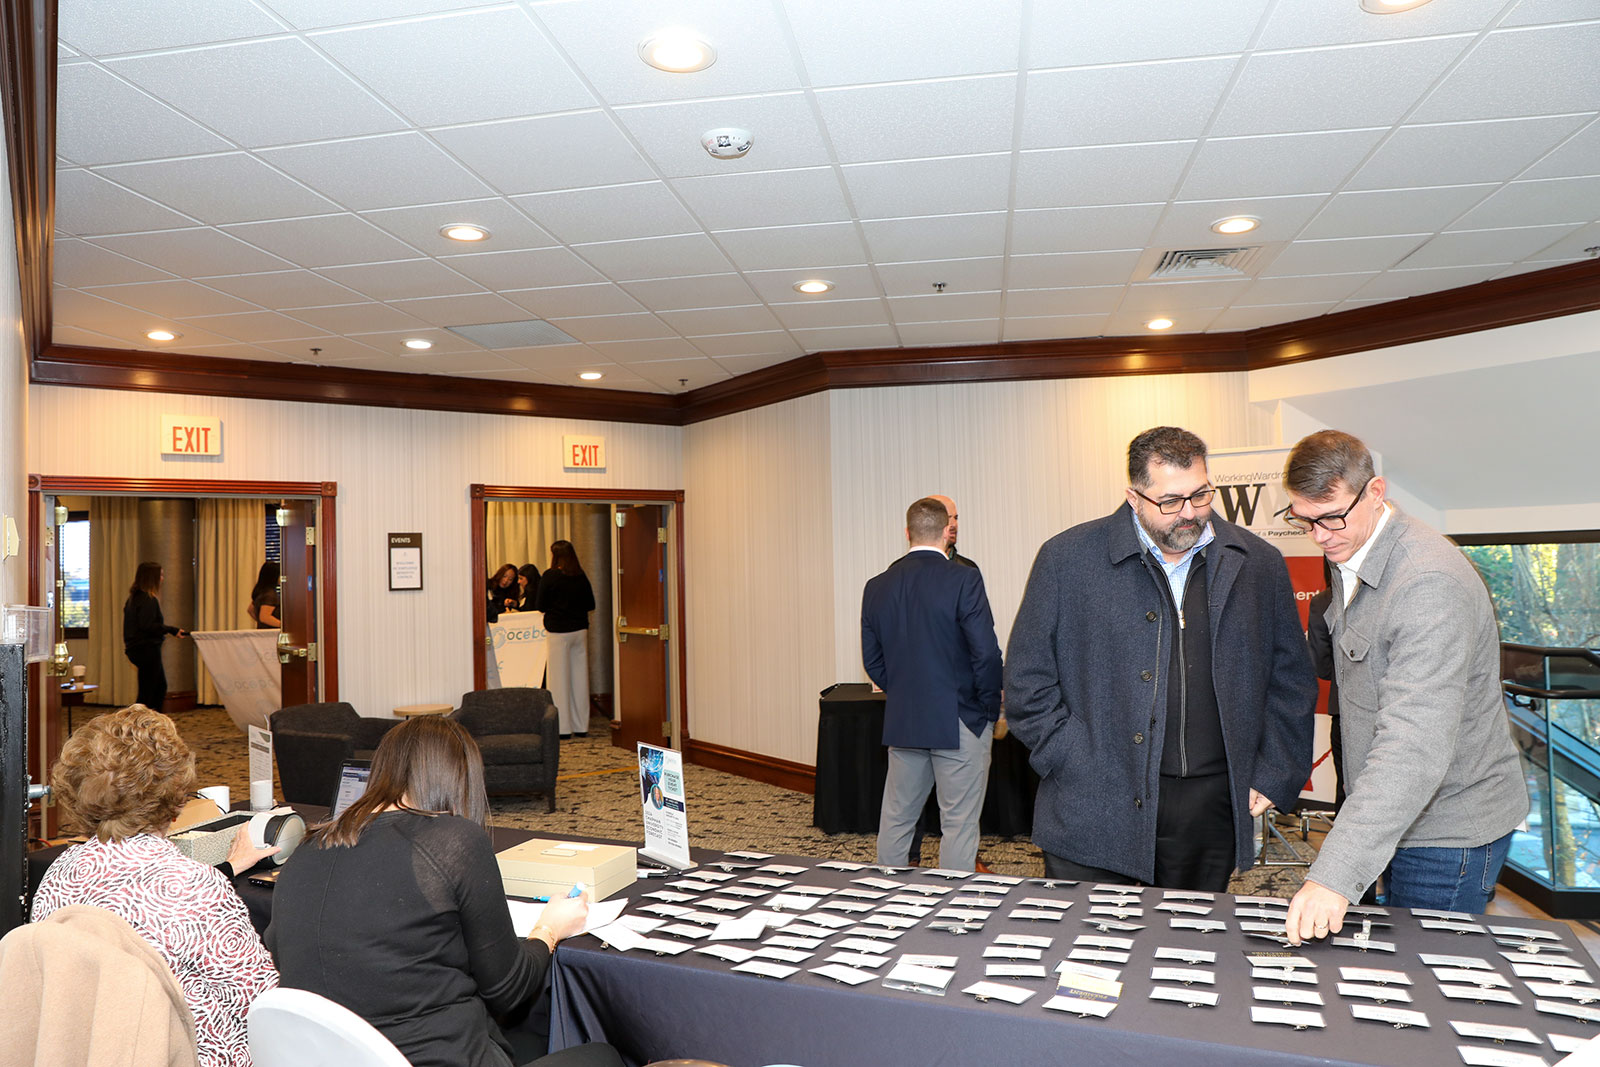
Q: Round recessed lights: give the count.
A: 9